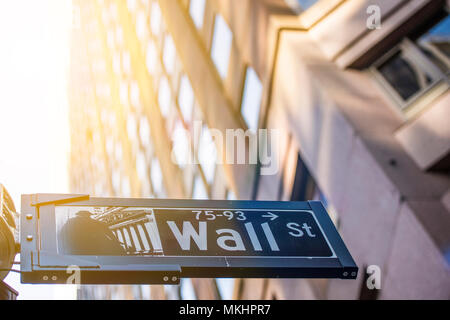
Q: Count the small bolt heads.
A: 8